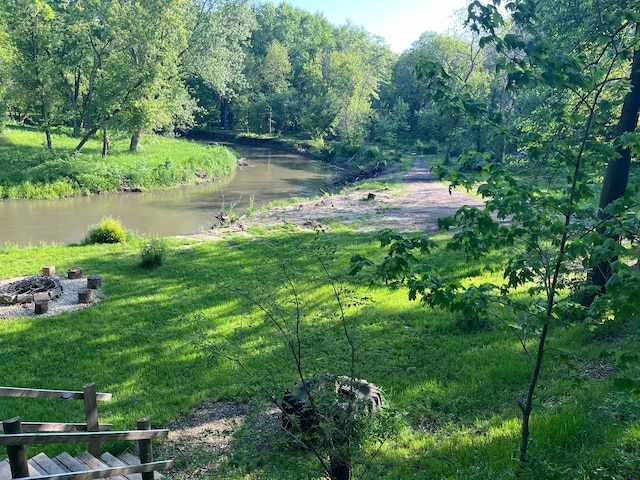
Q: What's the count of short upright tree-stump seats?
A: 5